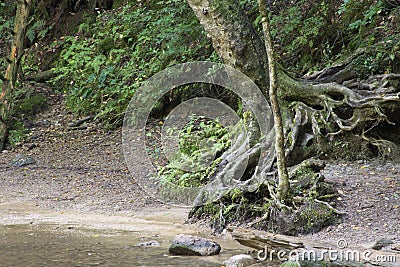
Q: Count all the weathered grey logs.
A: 1